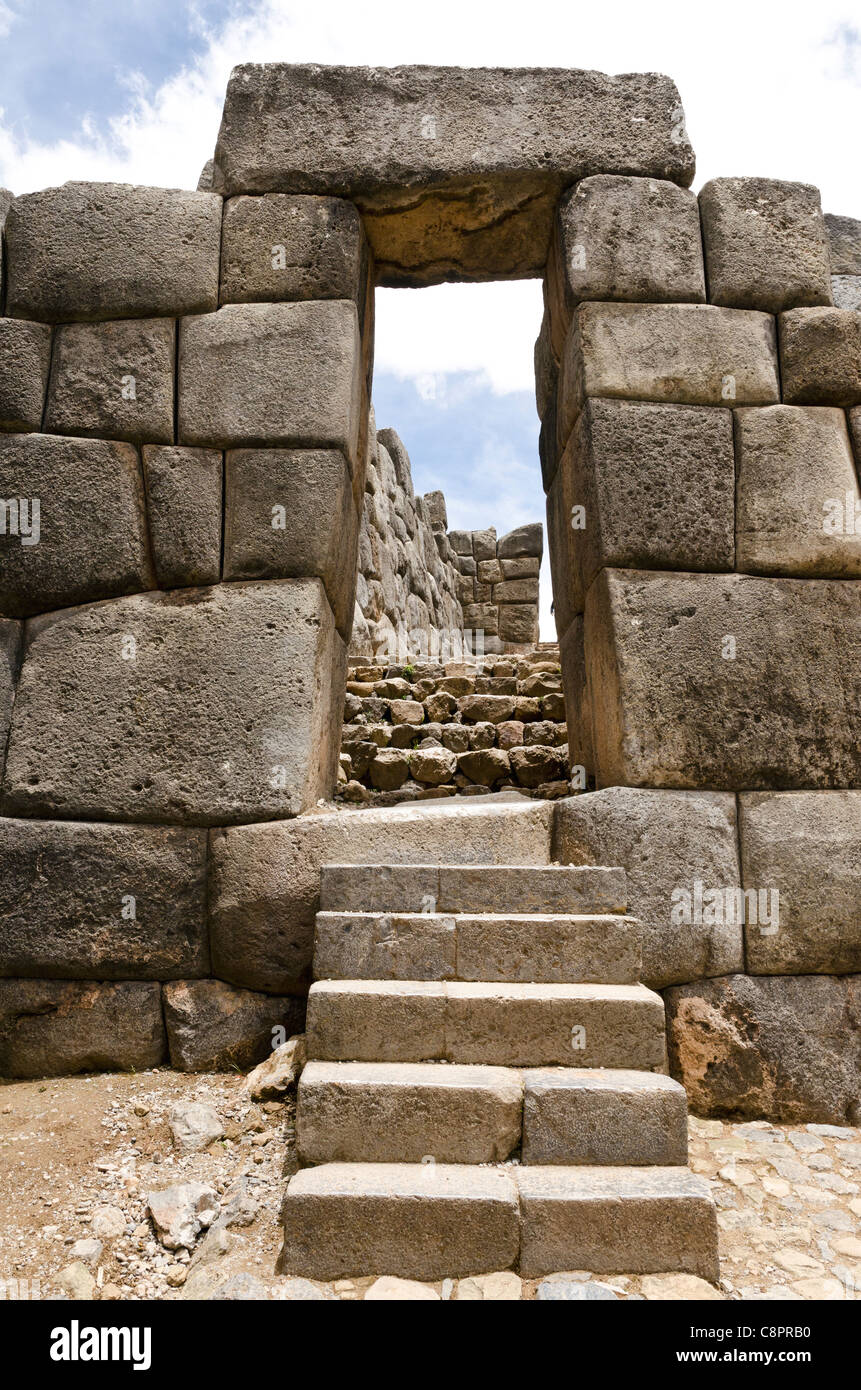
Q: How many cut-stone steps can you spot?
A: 5